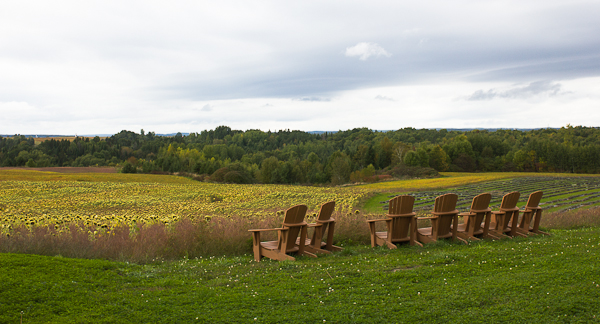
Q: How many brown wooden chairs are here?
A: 7